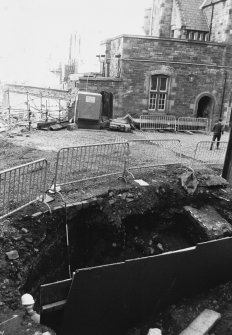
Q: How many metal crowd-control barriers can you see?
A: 6